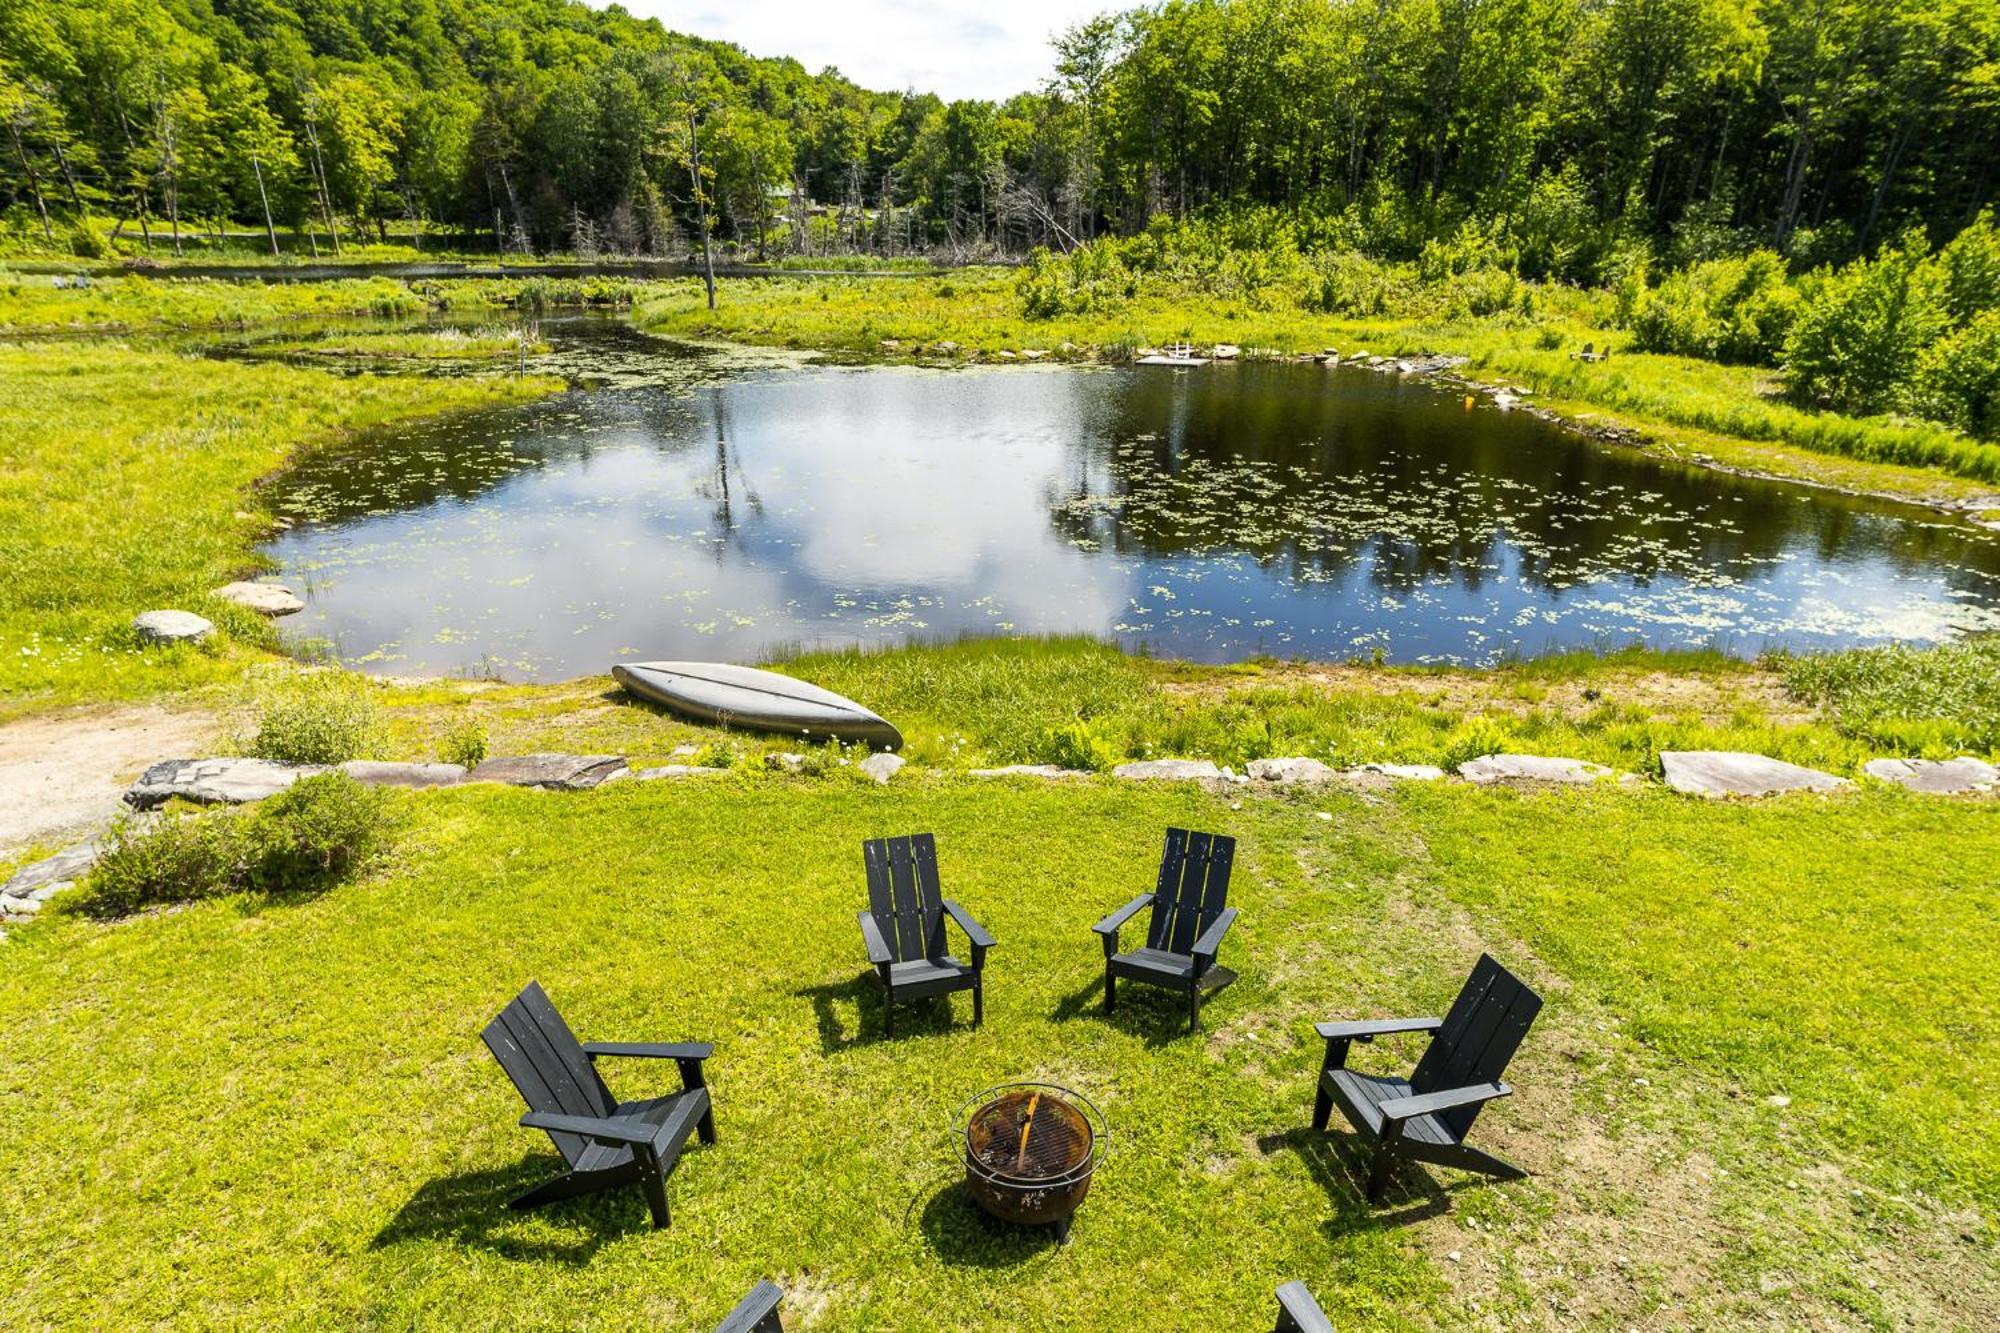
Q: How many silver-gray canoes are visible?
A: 1